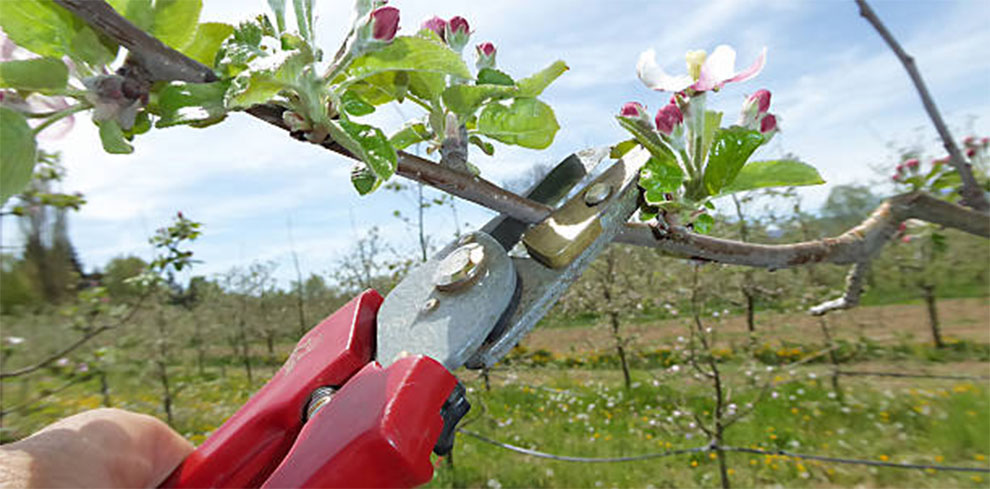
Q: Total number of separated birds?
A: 0